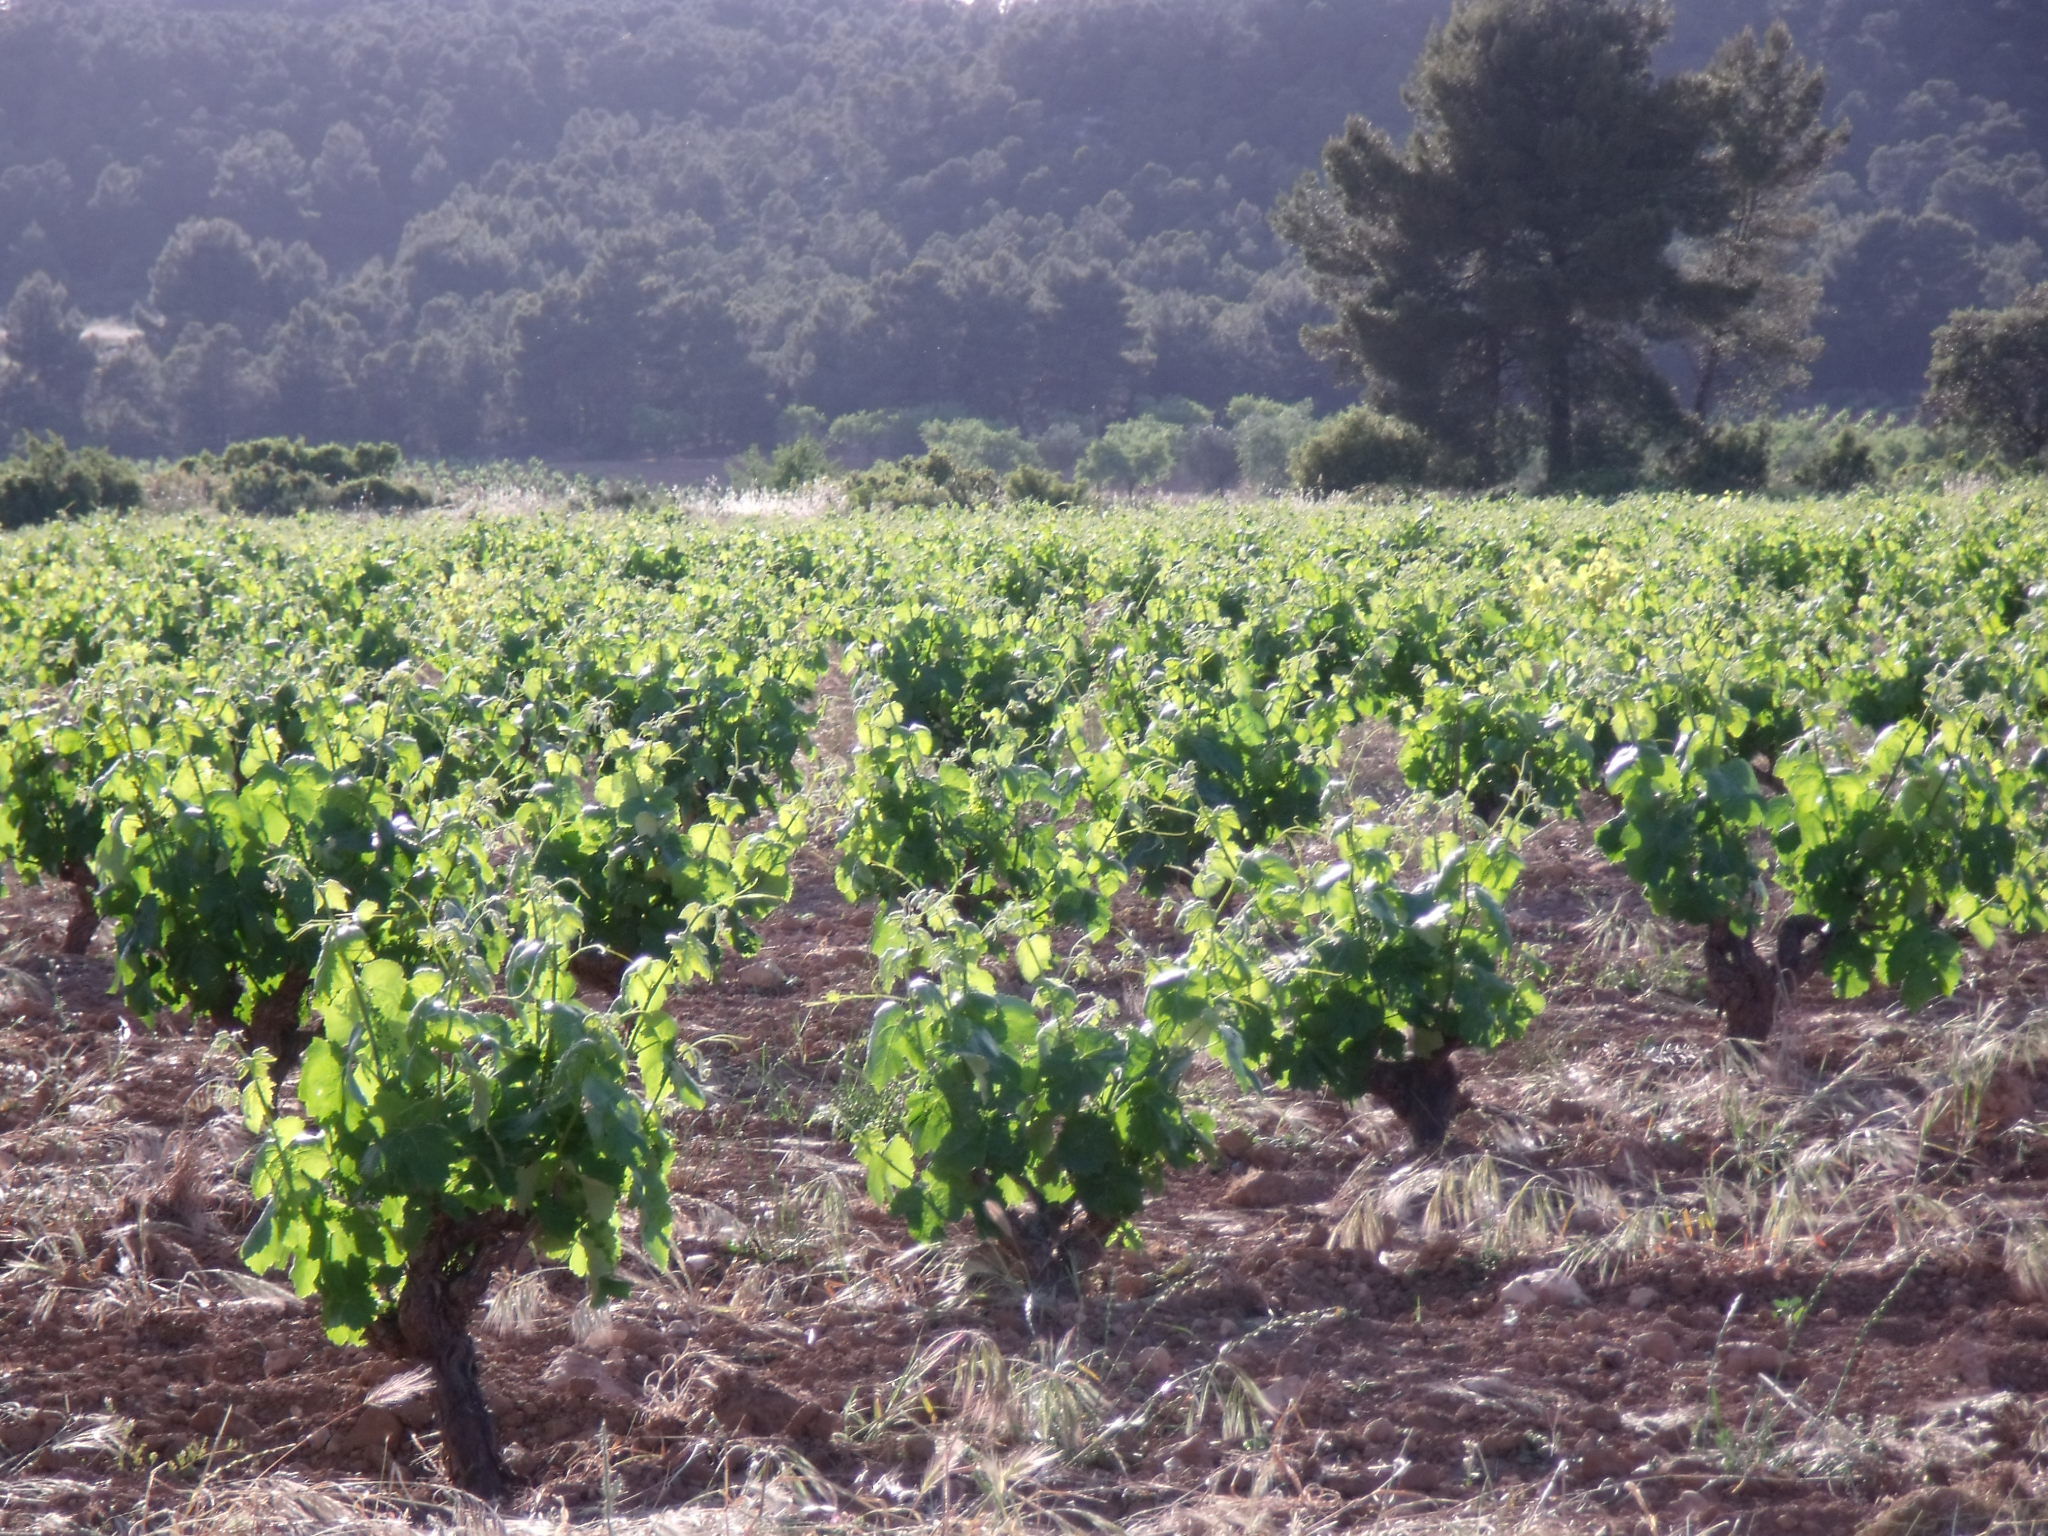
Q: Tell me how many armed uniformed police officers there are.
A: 0